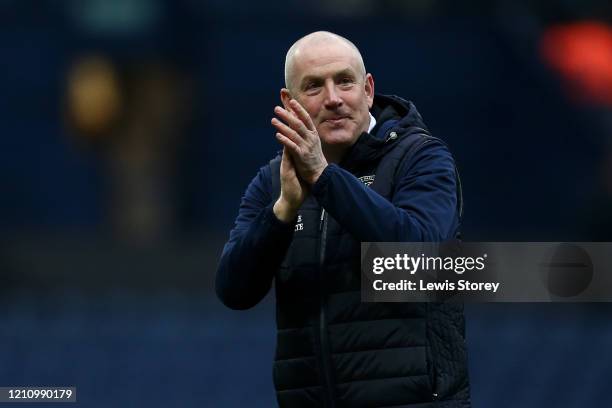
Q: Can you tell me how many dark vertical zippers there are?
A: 1